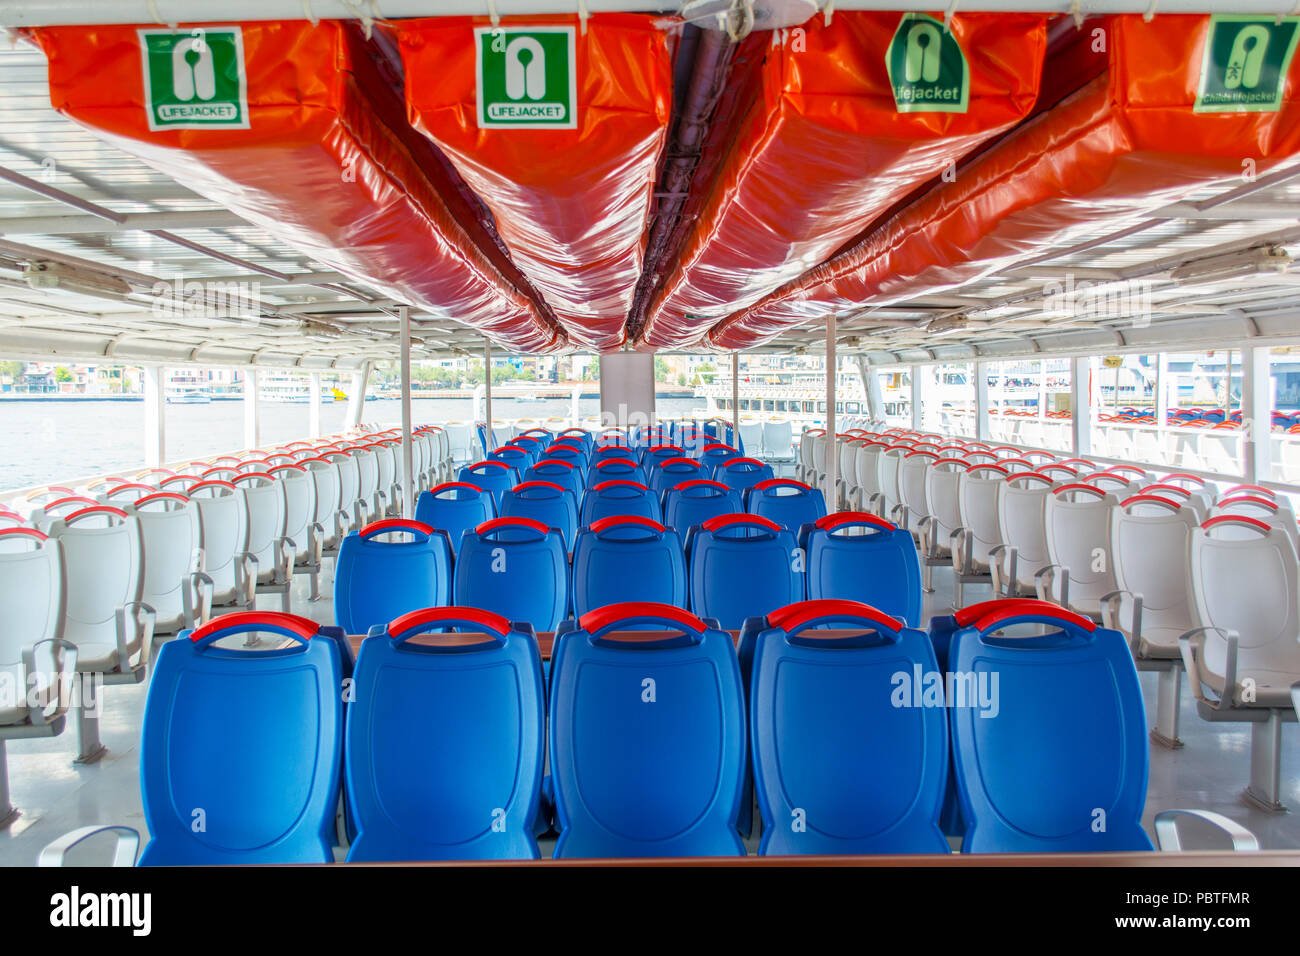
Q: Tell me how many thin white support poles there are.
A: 4